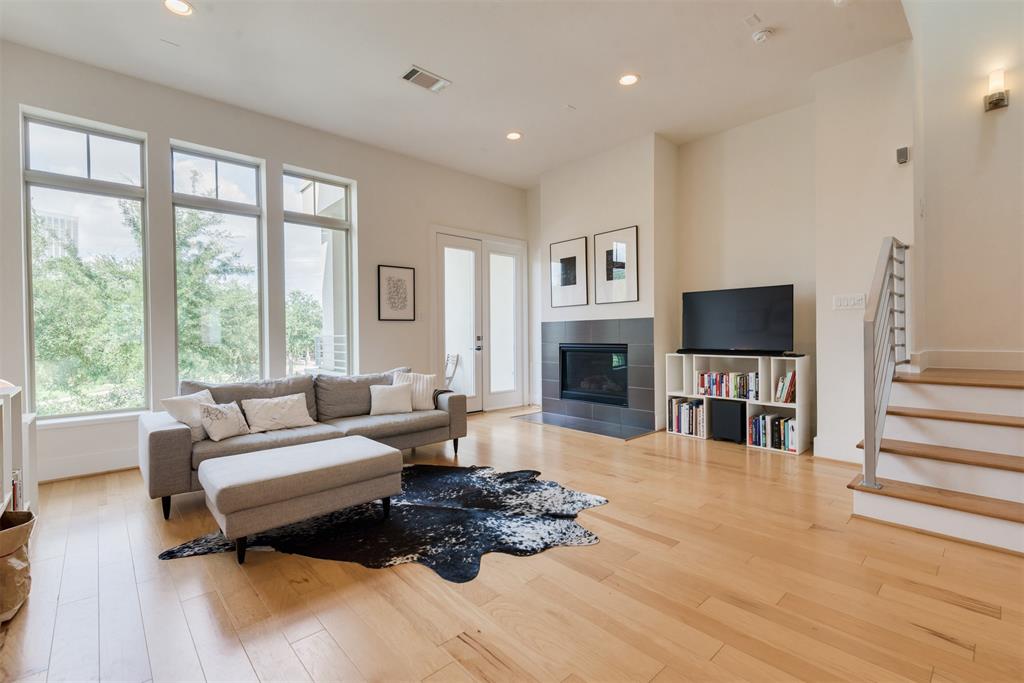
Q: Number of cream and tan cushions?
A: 5